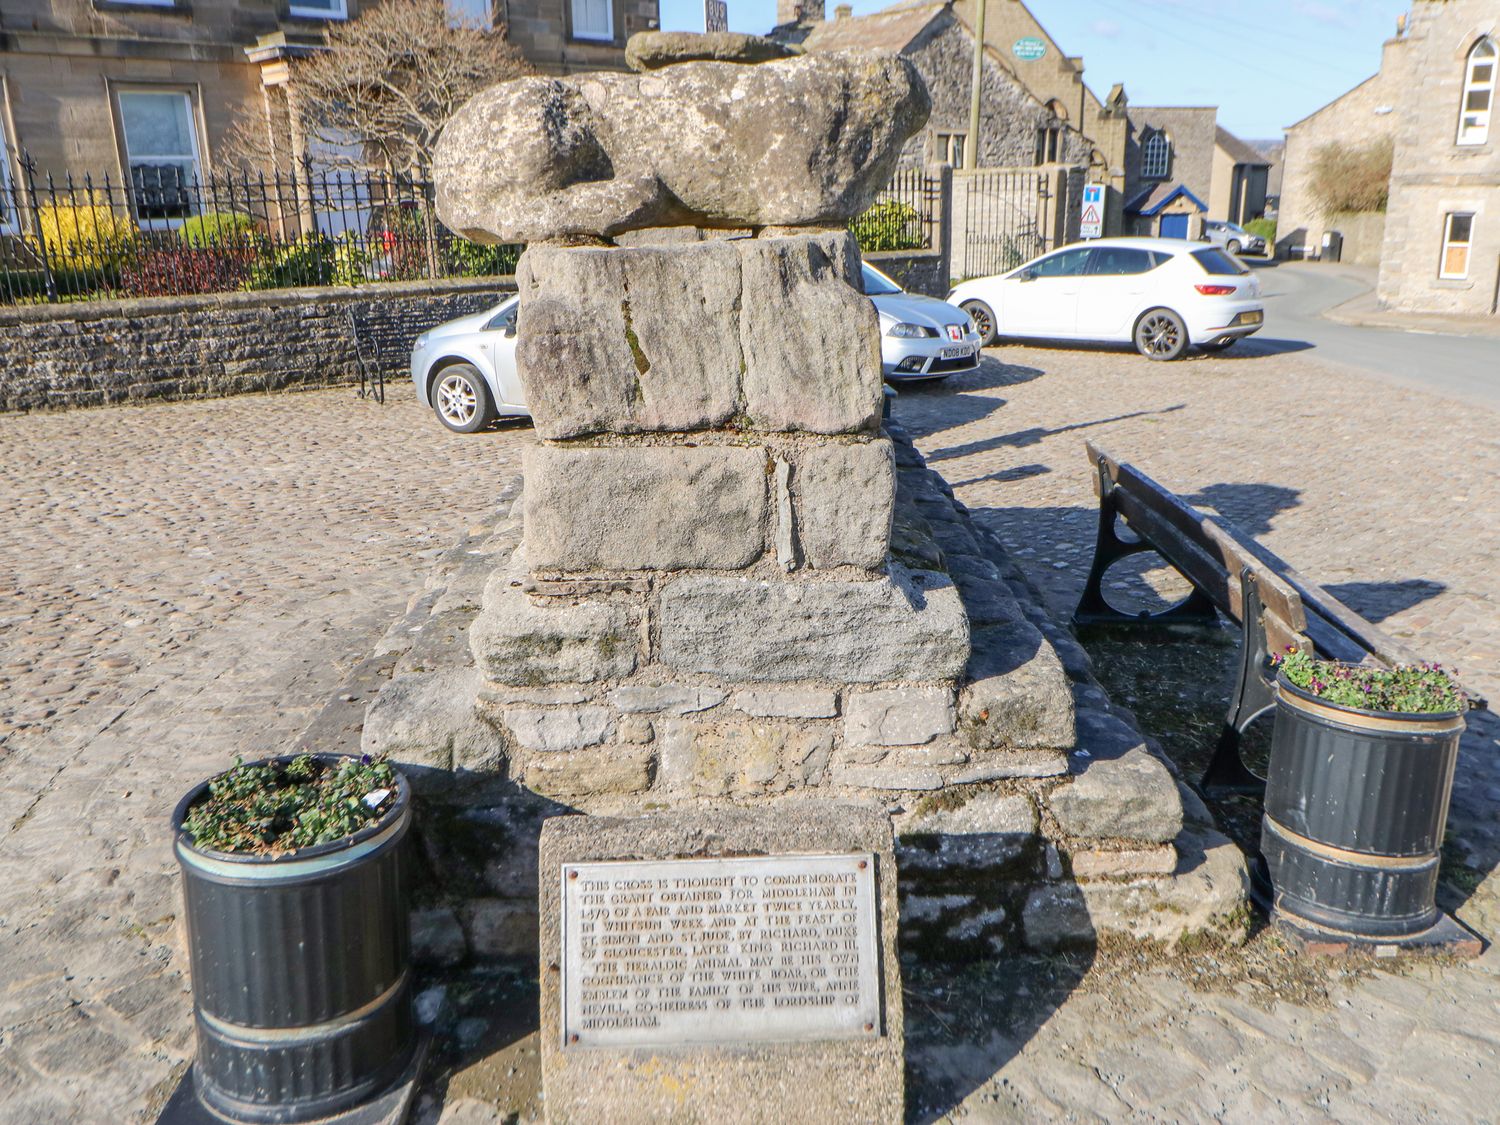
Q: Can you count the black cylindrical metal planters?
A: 2